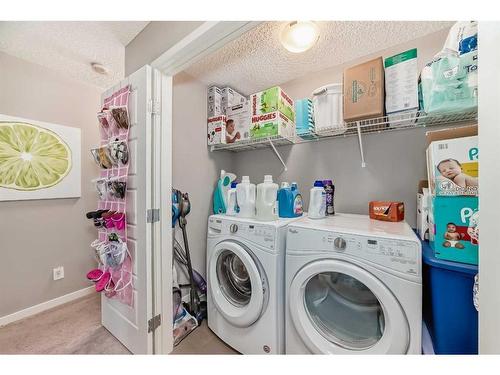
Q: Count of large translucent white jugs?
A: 2